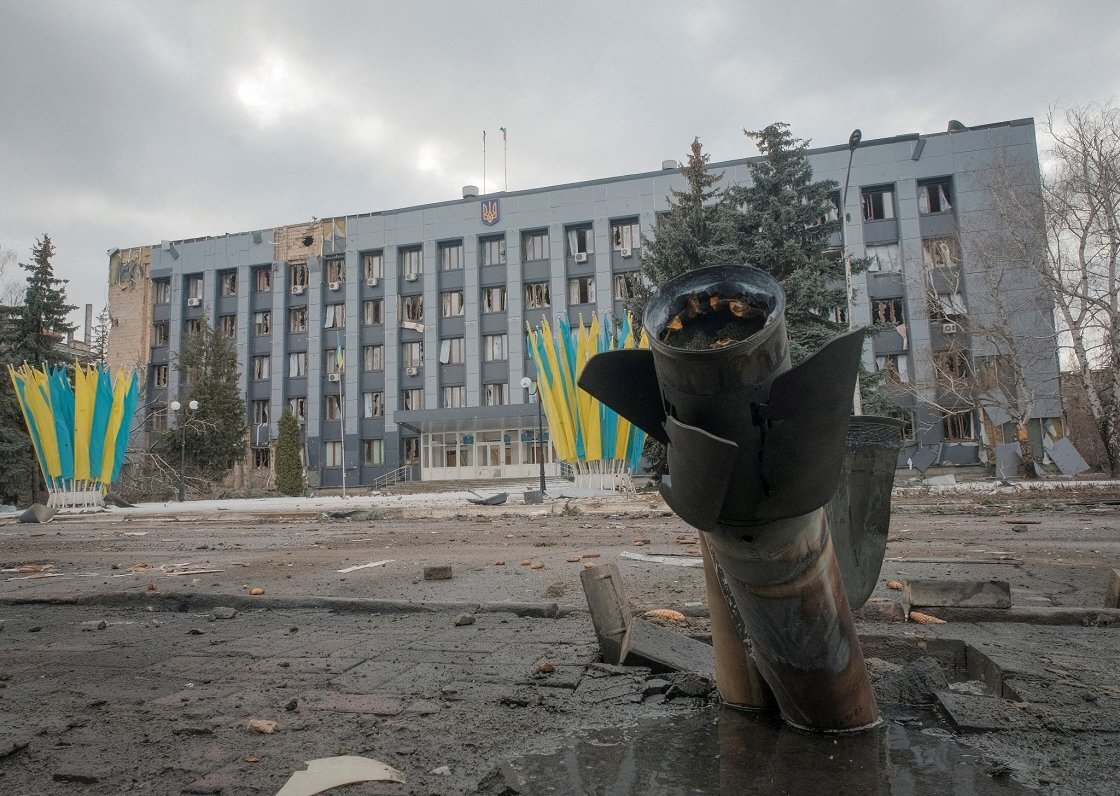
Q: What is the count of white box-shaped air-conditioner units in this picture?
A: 10